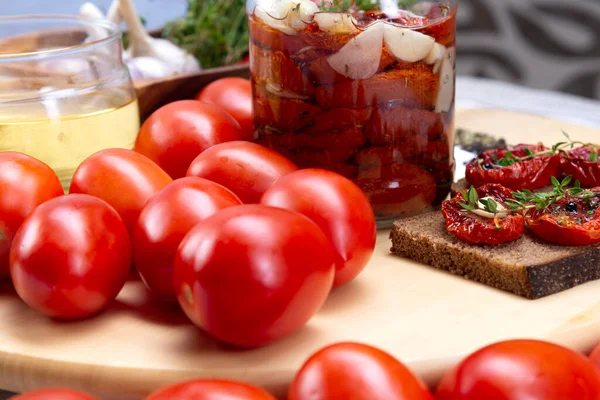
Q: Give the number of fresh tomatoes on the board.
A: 9